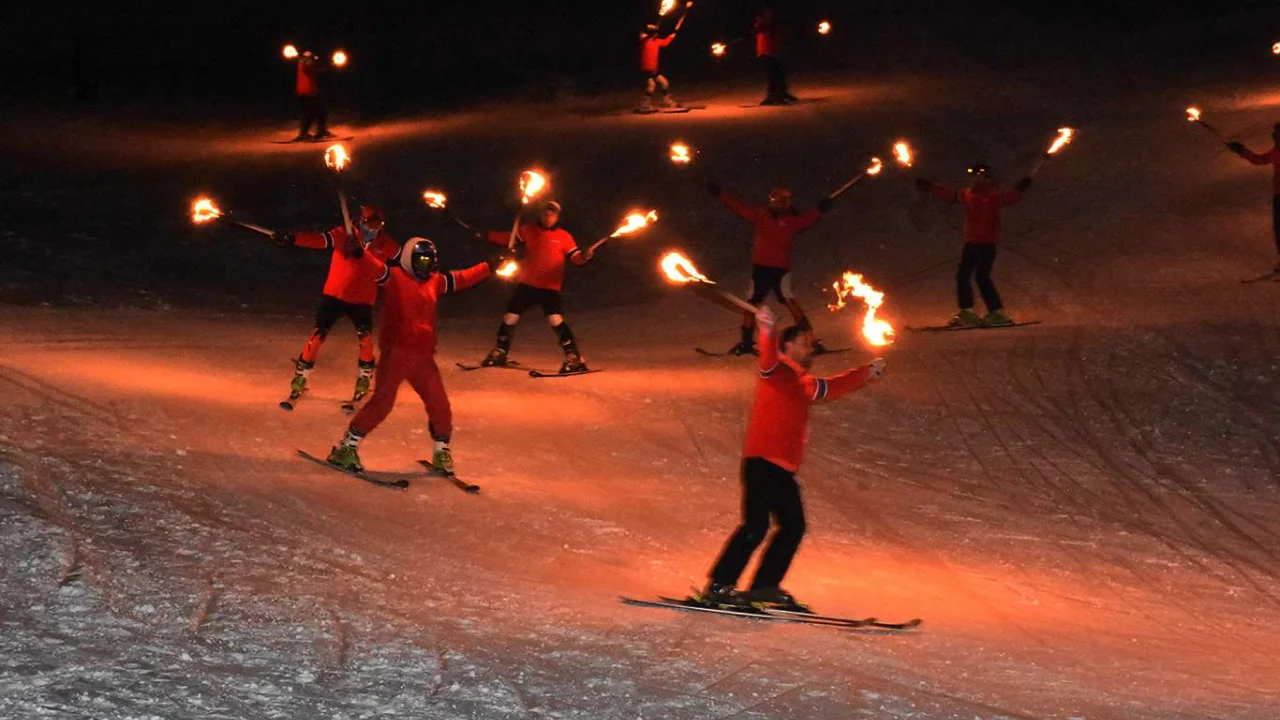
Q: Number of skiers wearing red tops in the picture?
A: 10